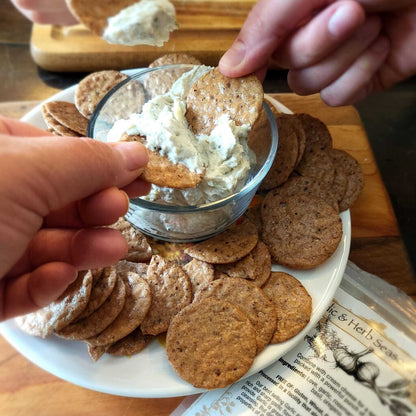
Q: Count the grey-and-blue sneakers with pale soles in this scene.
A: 0